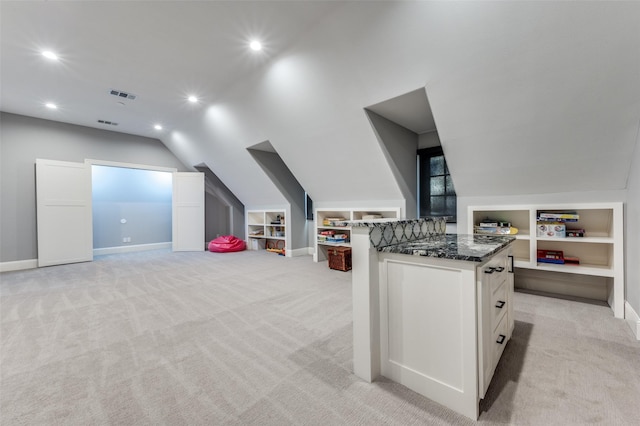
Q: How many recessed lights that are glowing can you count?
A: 5